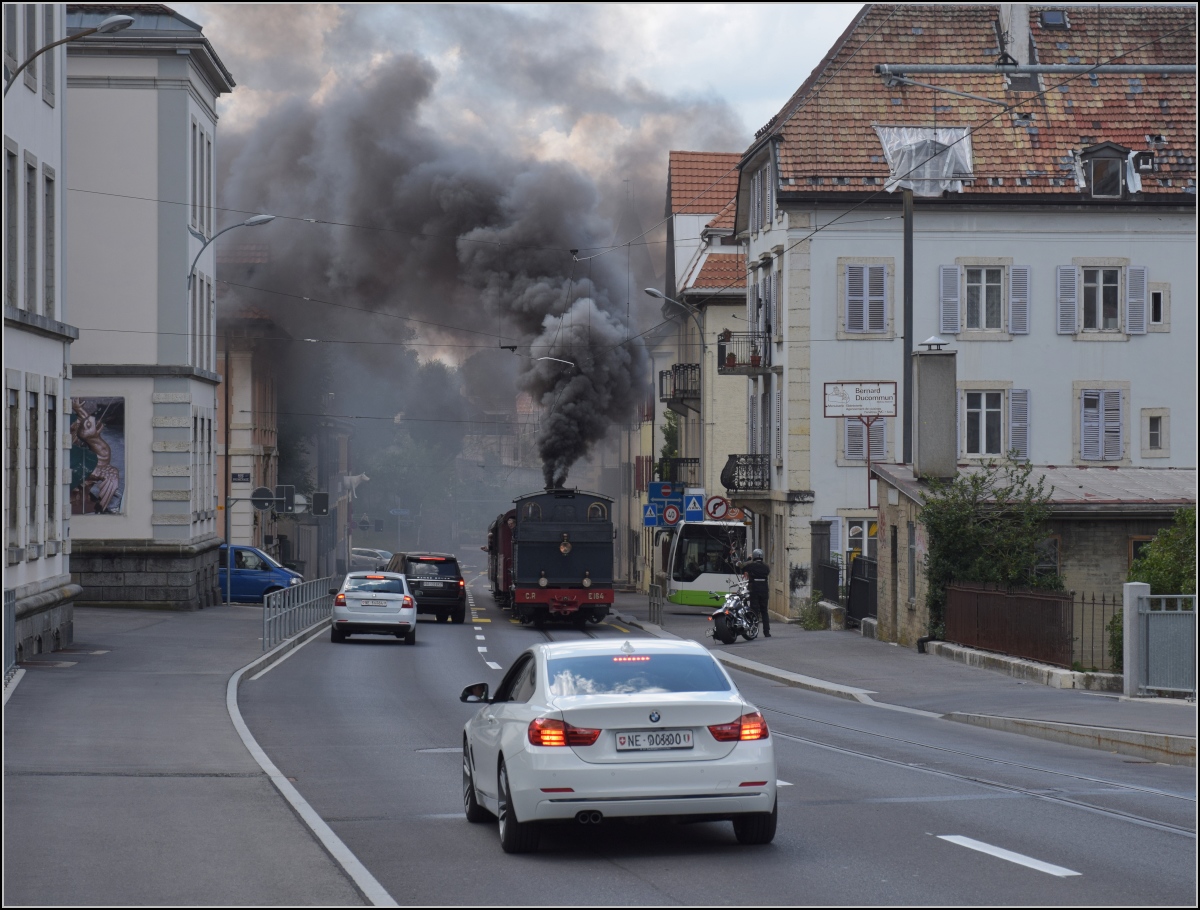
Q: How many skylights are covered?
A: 1